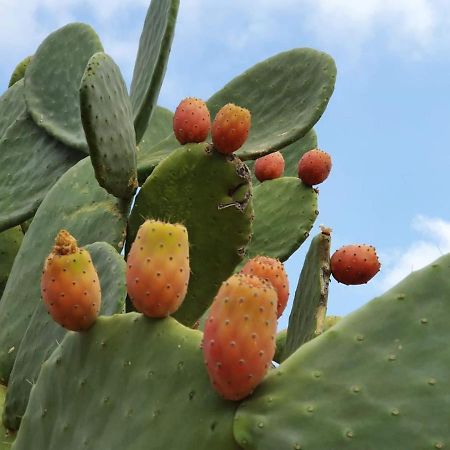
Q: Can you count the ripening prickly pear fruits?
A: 9